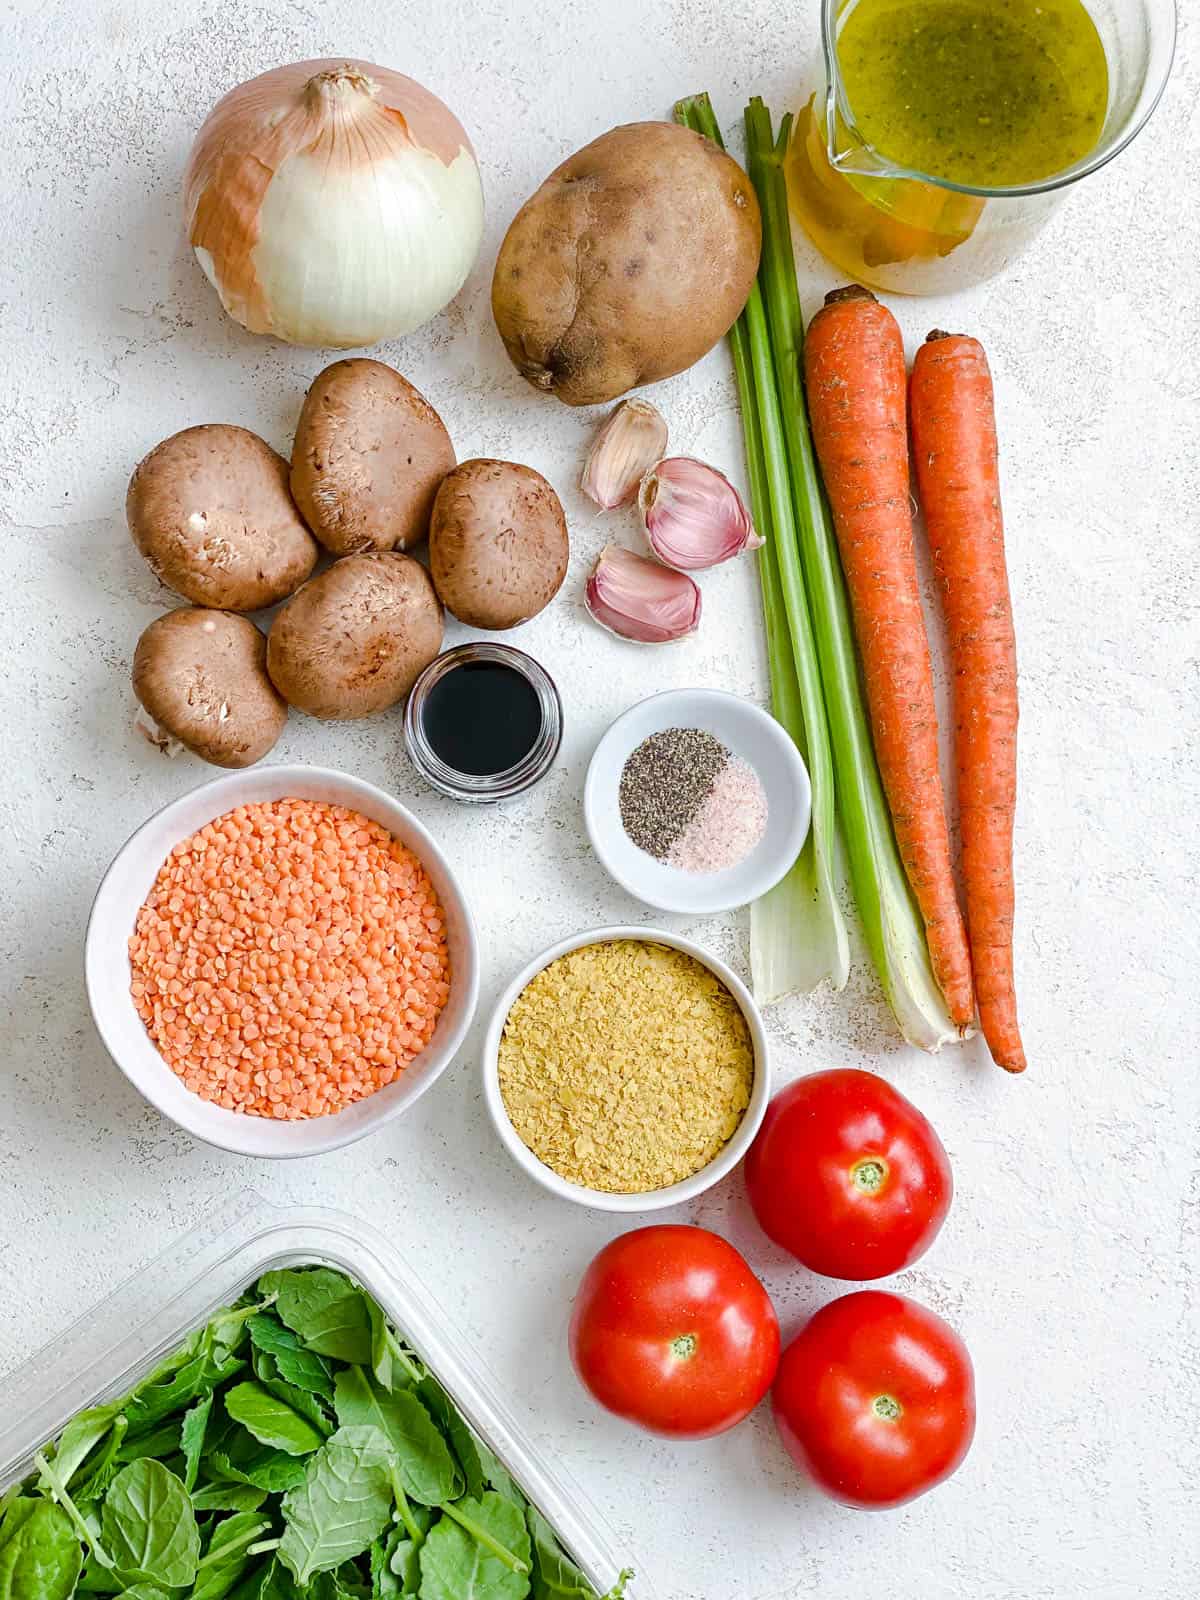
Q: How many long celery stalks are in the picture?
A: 2